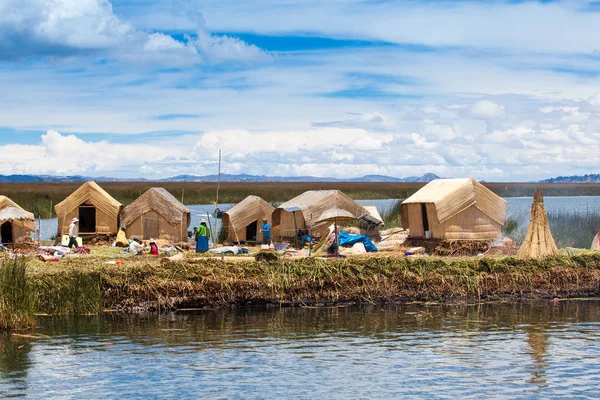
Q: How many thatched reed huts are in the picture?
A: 6